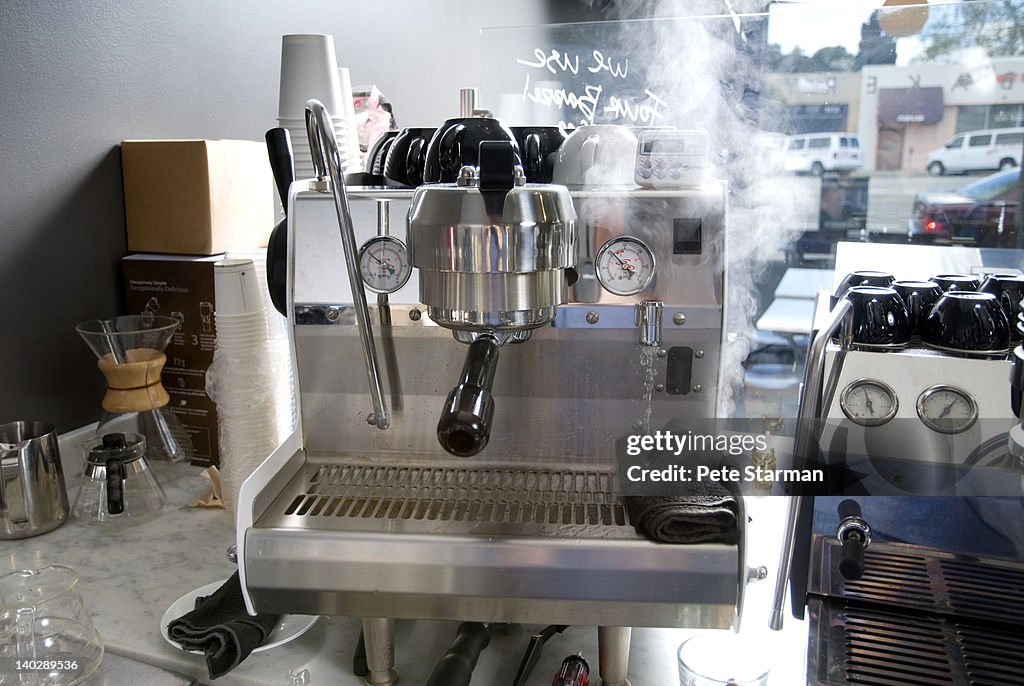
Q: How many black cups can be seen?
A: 10